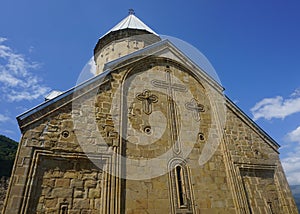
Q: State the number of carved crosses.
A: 3